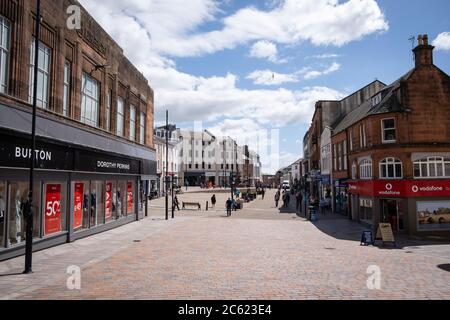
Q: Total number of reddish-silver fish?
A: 0